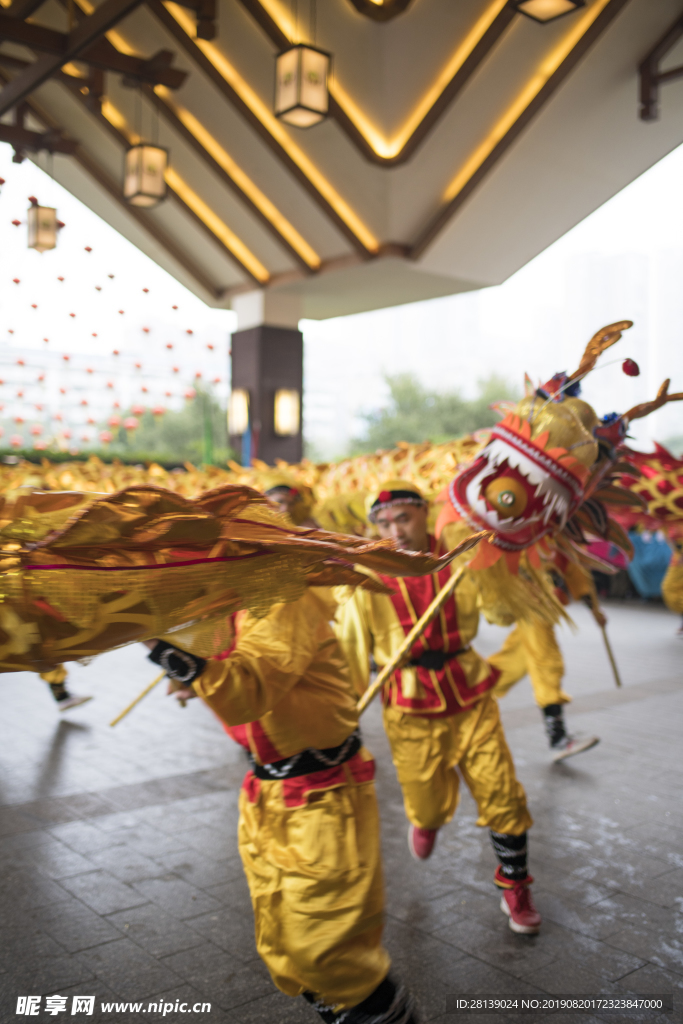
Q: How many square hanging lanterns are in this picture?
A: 4